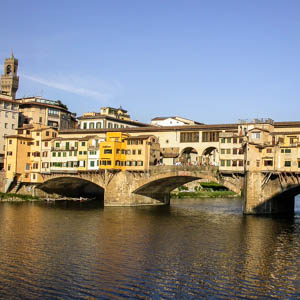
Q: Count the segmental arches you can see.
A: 3